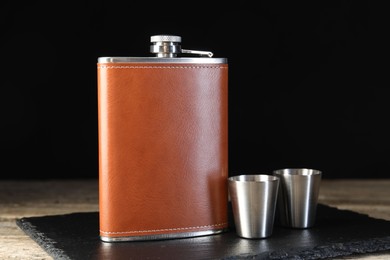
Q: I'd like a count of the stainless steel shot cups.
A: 2